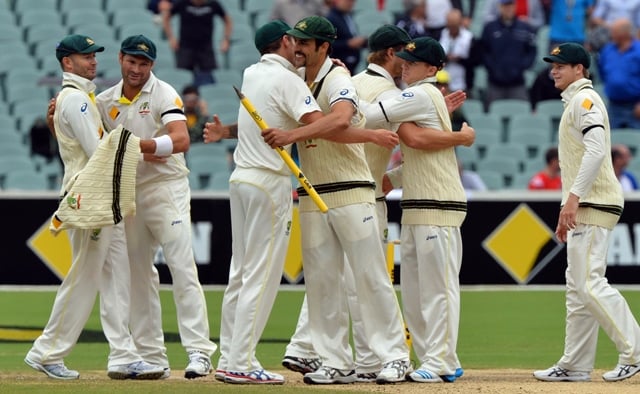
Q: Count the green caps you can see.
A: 7